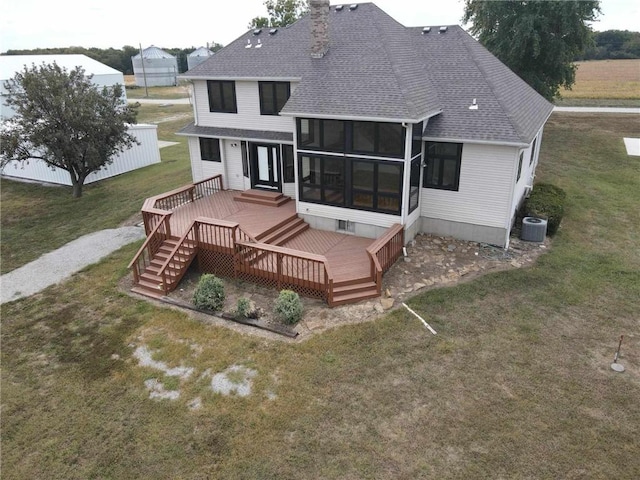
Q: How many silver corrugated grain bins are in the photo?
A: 2